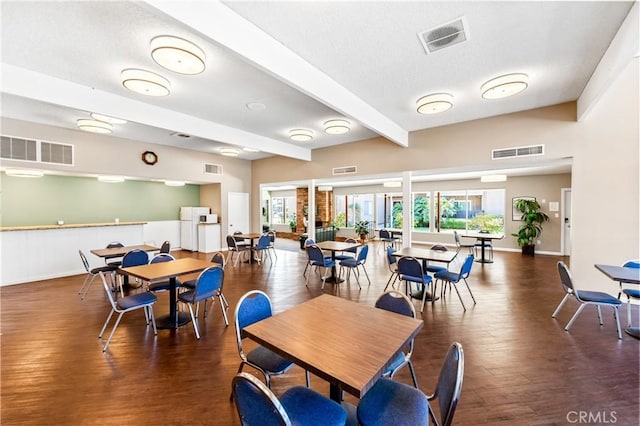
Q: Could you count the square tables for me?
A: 9